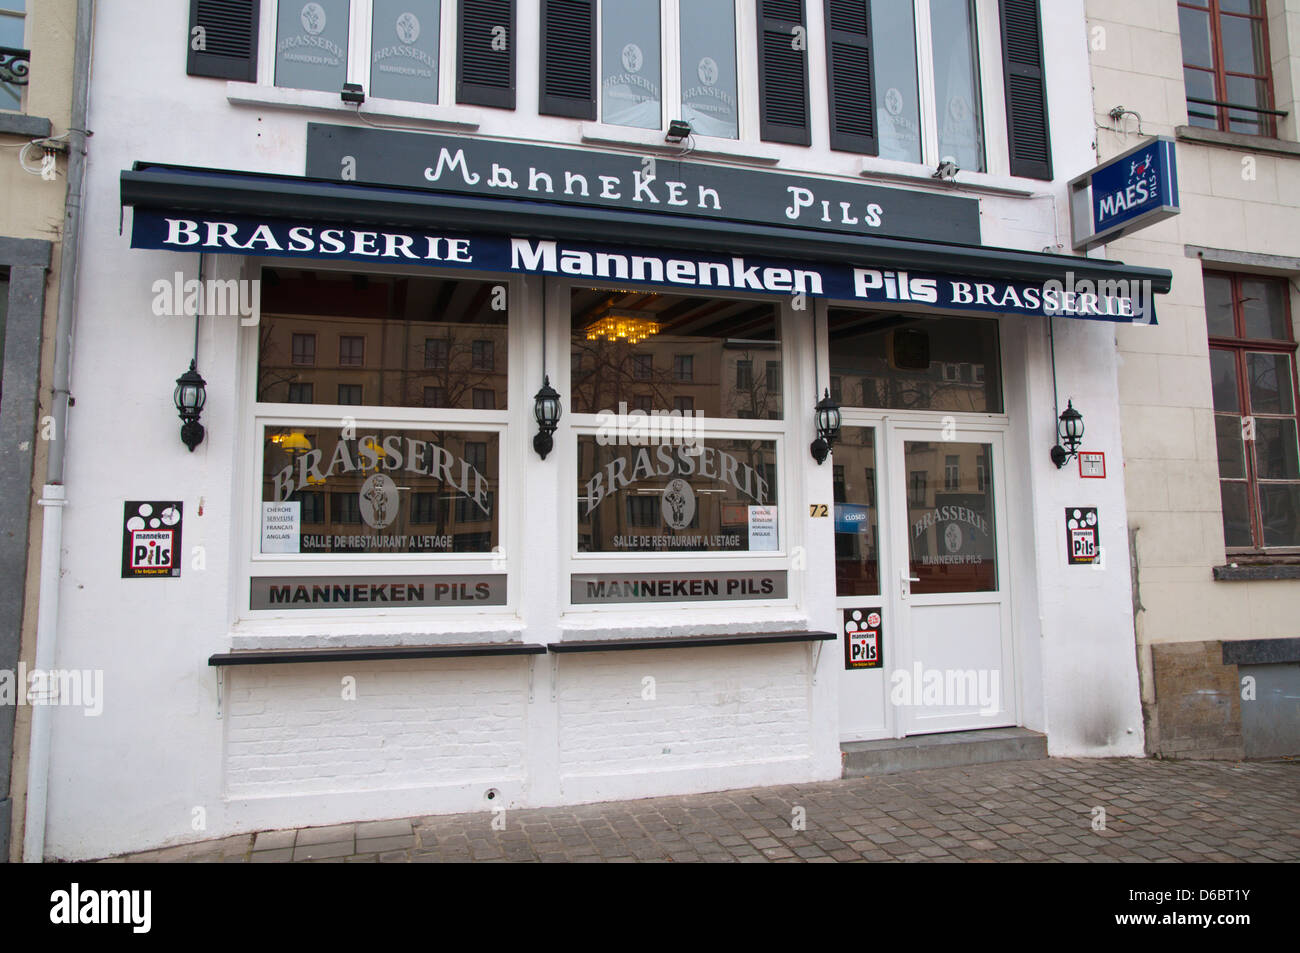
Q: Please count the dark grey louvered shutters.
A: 6